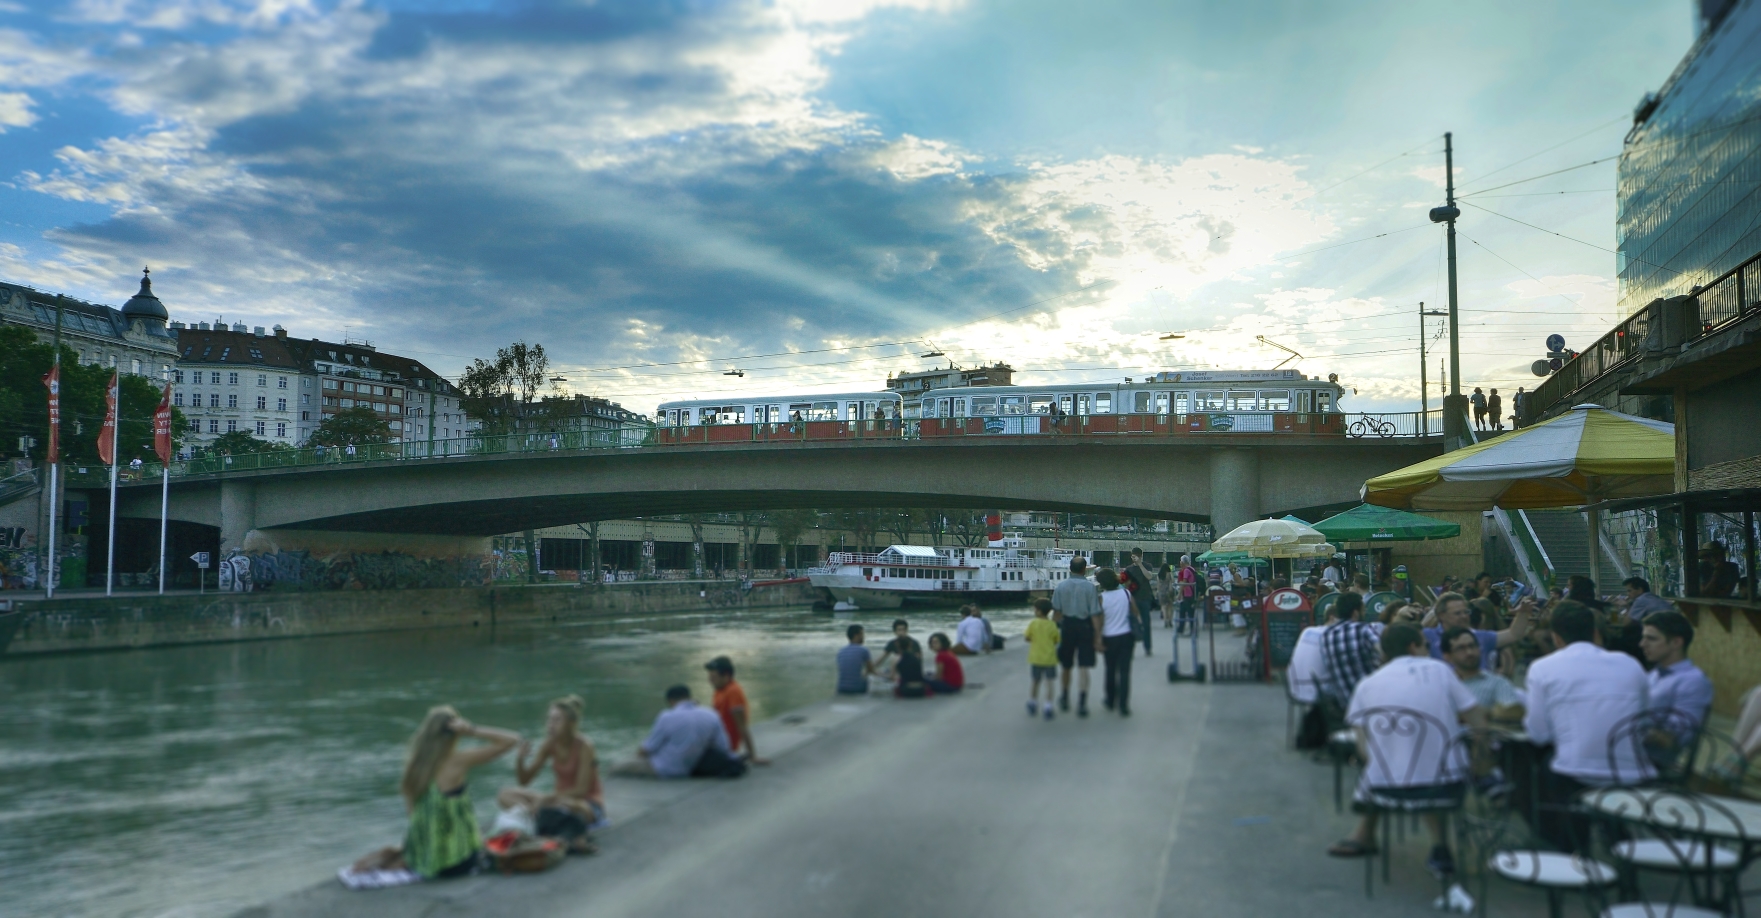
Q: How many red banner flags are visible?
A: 3